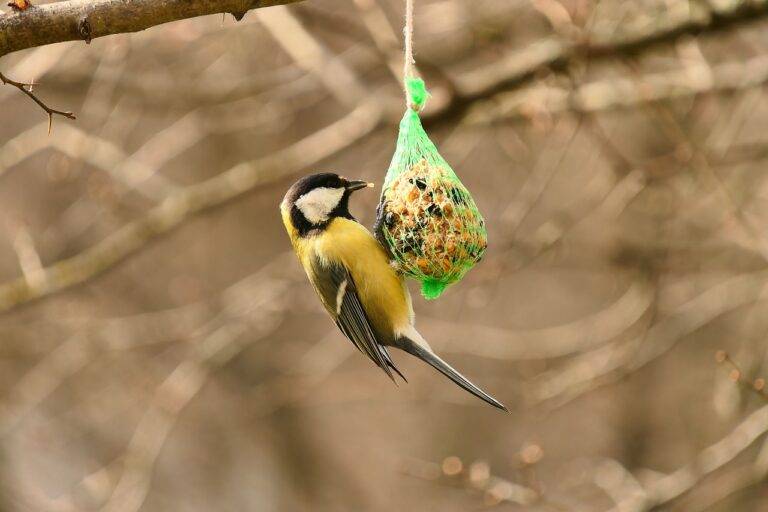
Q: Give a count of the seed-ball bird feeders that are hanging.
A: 1